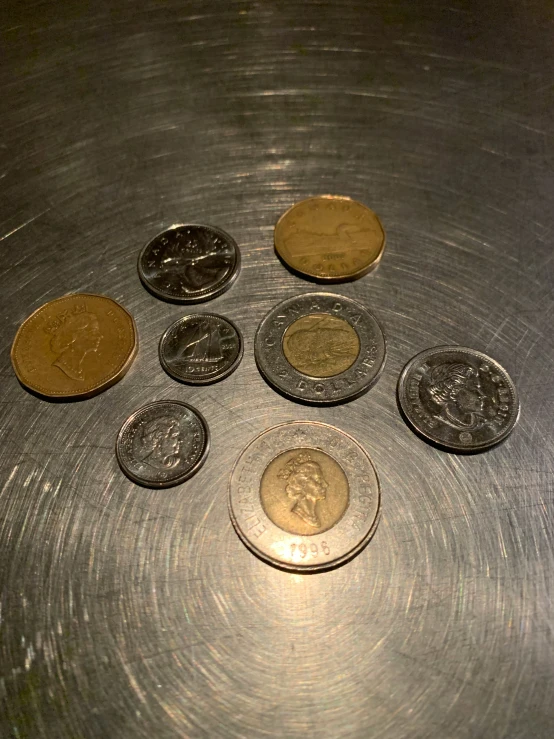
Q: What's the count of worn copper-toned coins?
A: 2